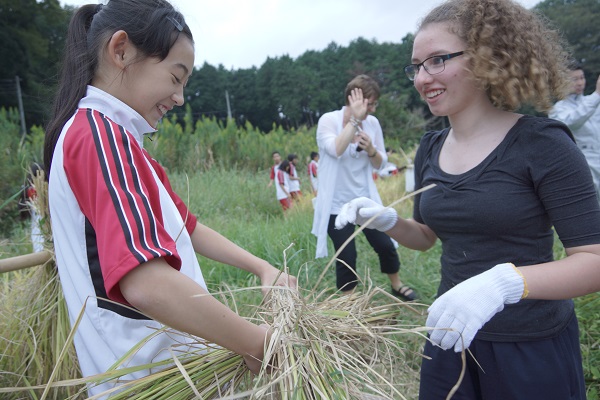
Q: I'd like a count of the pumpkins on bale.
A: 0